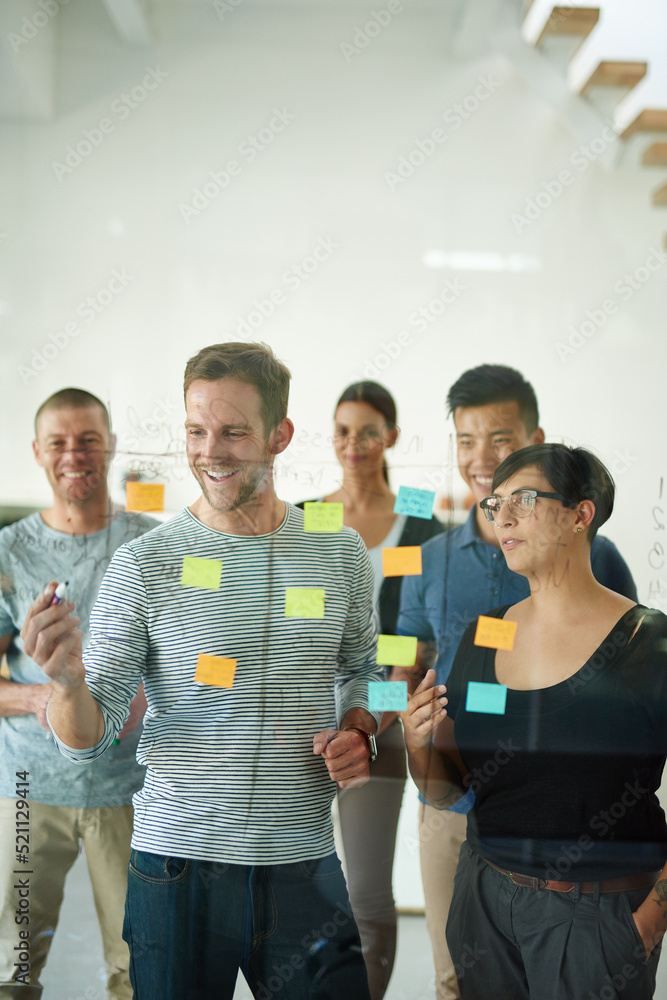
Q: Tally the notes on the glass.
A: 11